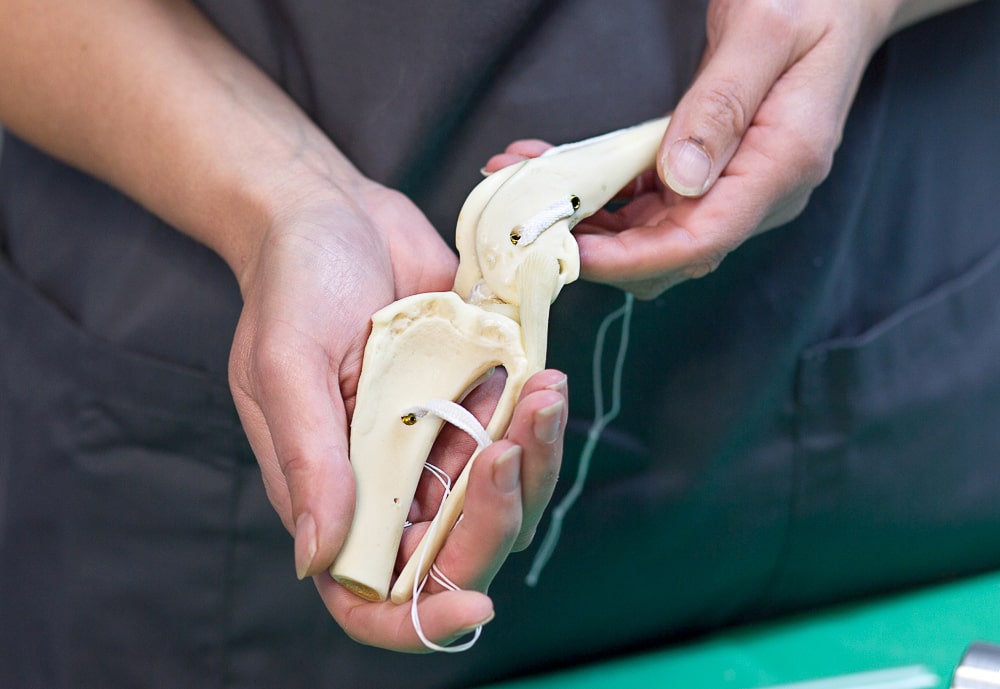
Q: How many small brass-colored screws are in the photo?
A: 3